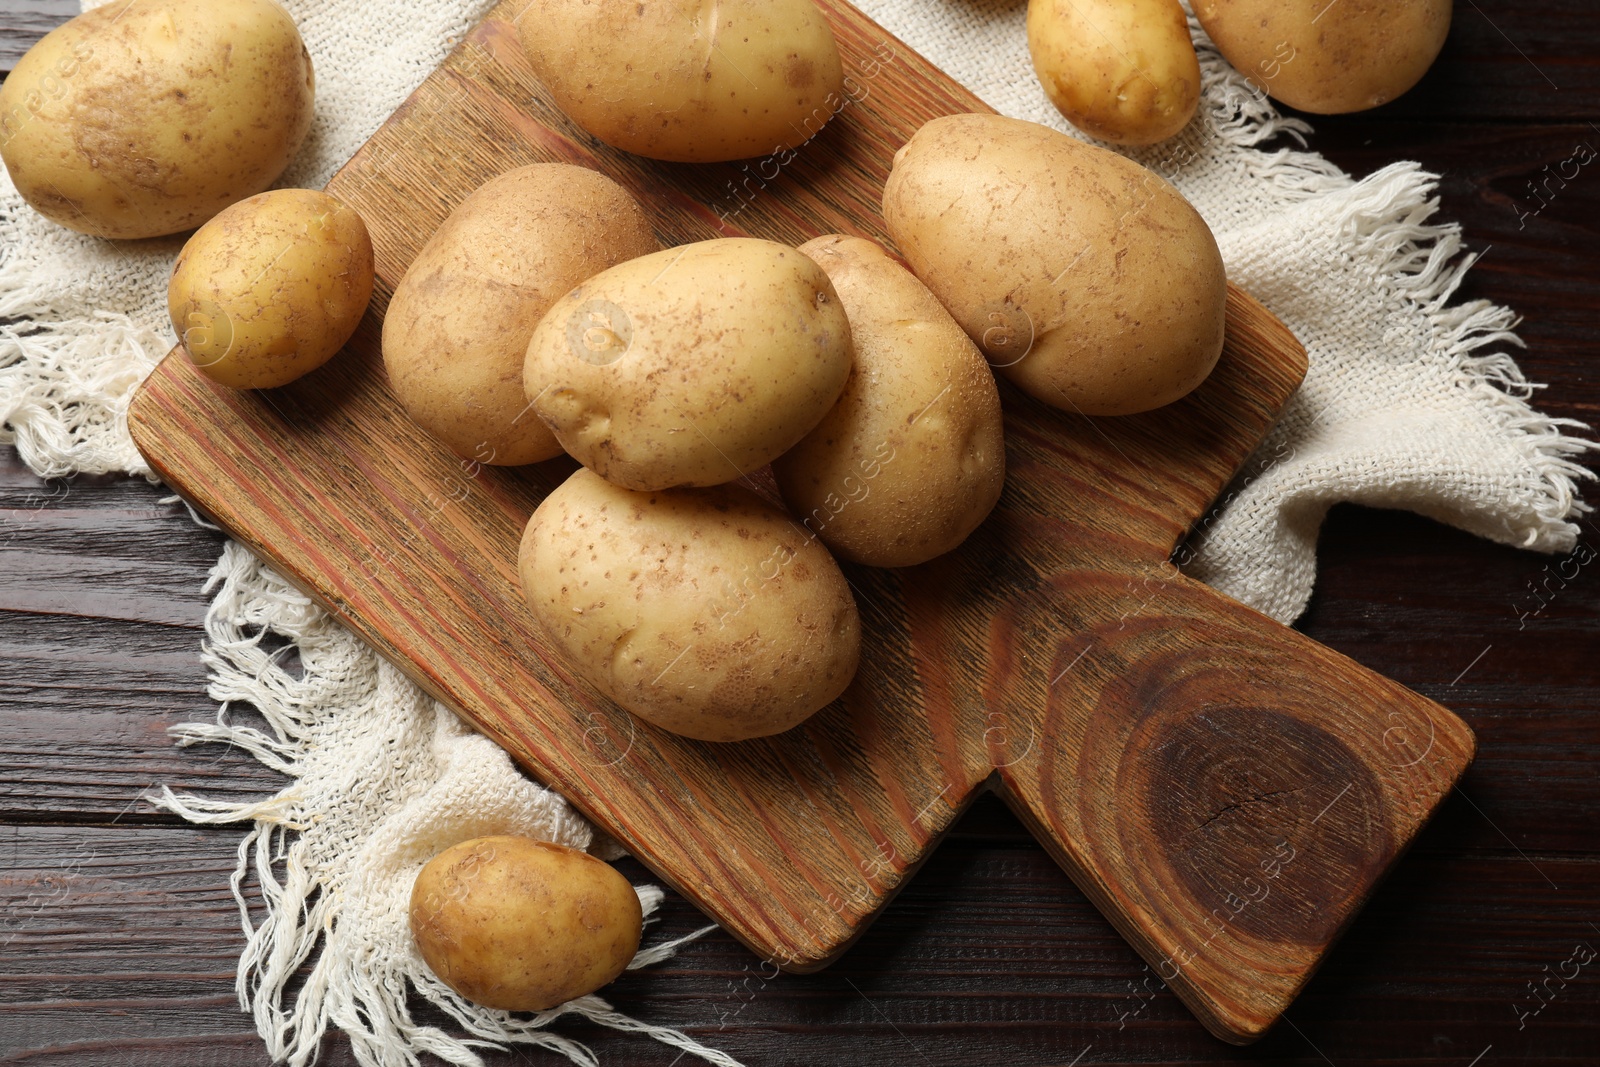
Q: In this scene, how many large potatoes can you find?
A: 8